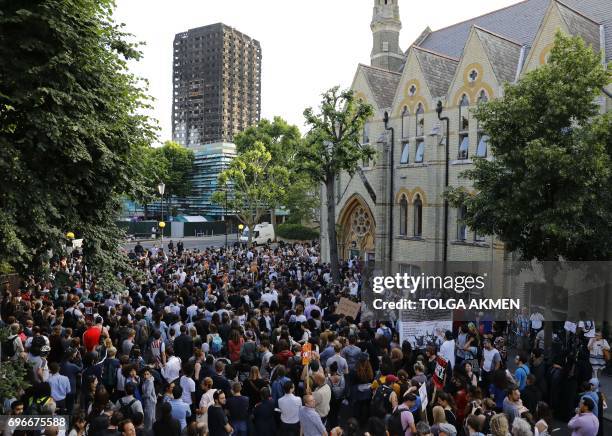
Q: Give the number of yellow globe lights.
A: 3